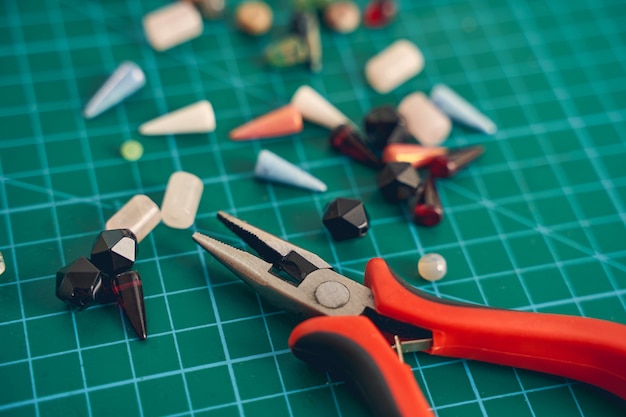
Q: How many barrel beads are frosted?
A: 5